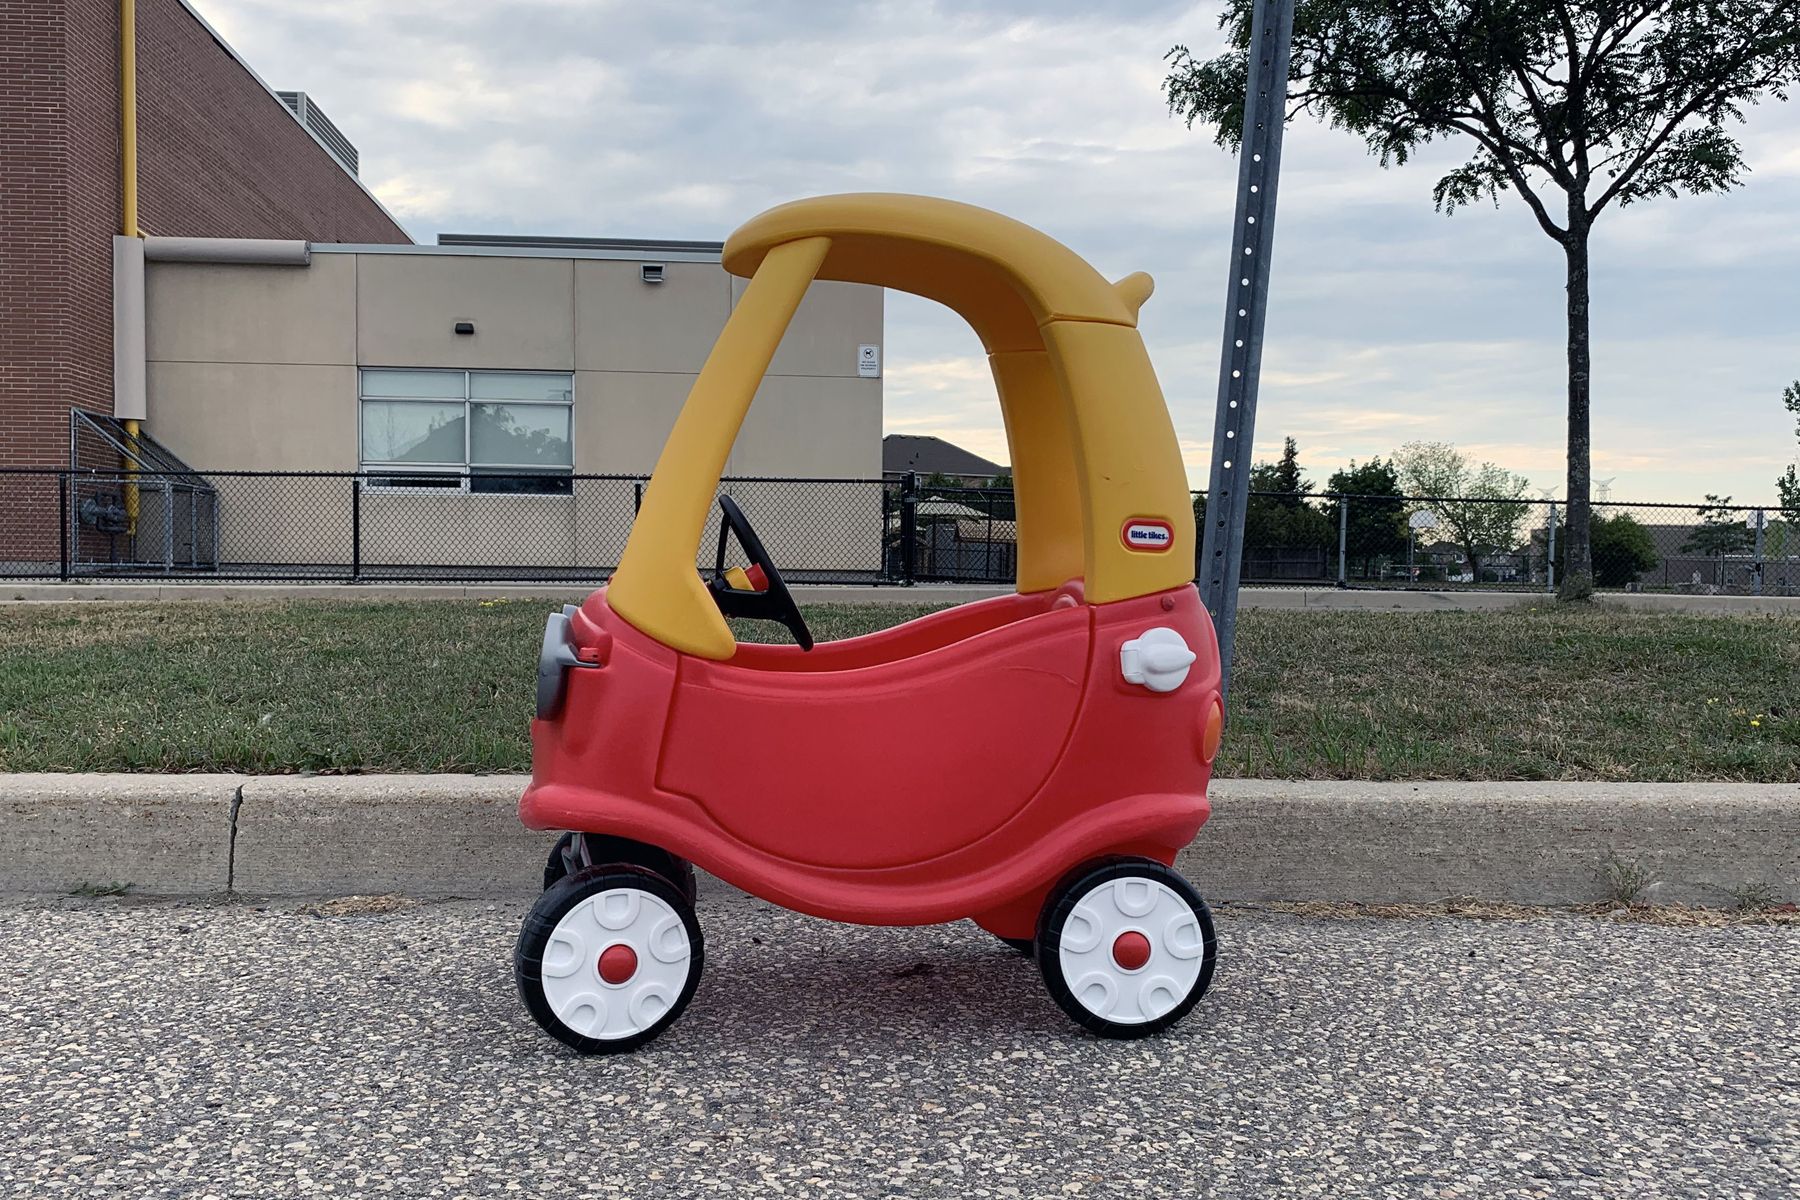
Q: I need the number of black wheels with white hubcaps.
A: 2